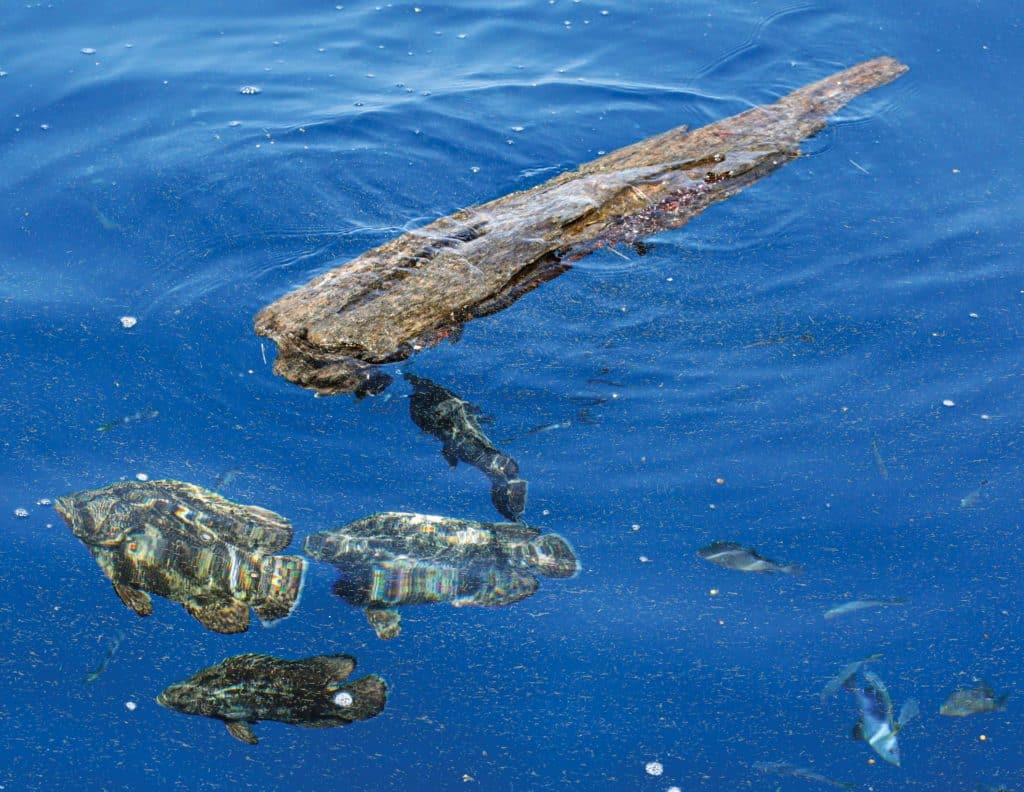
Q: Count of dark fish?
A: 4